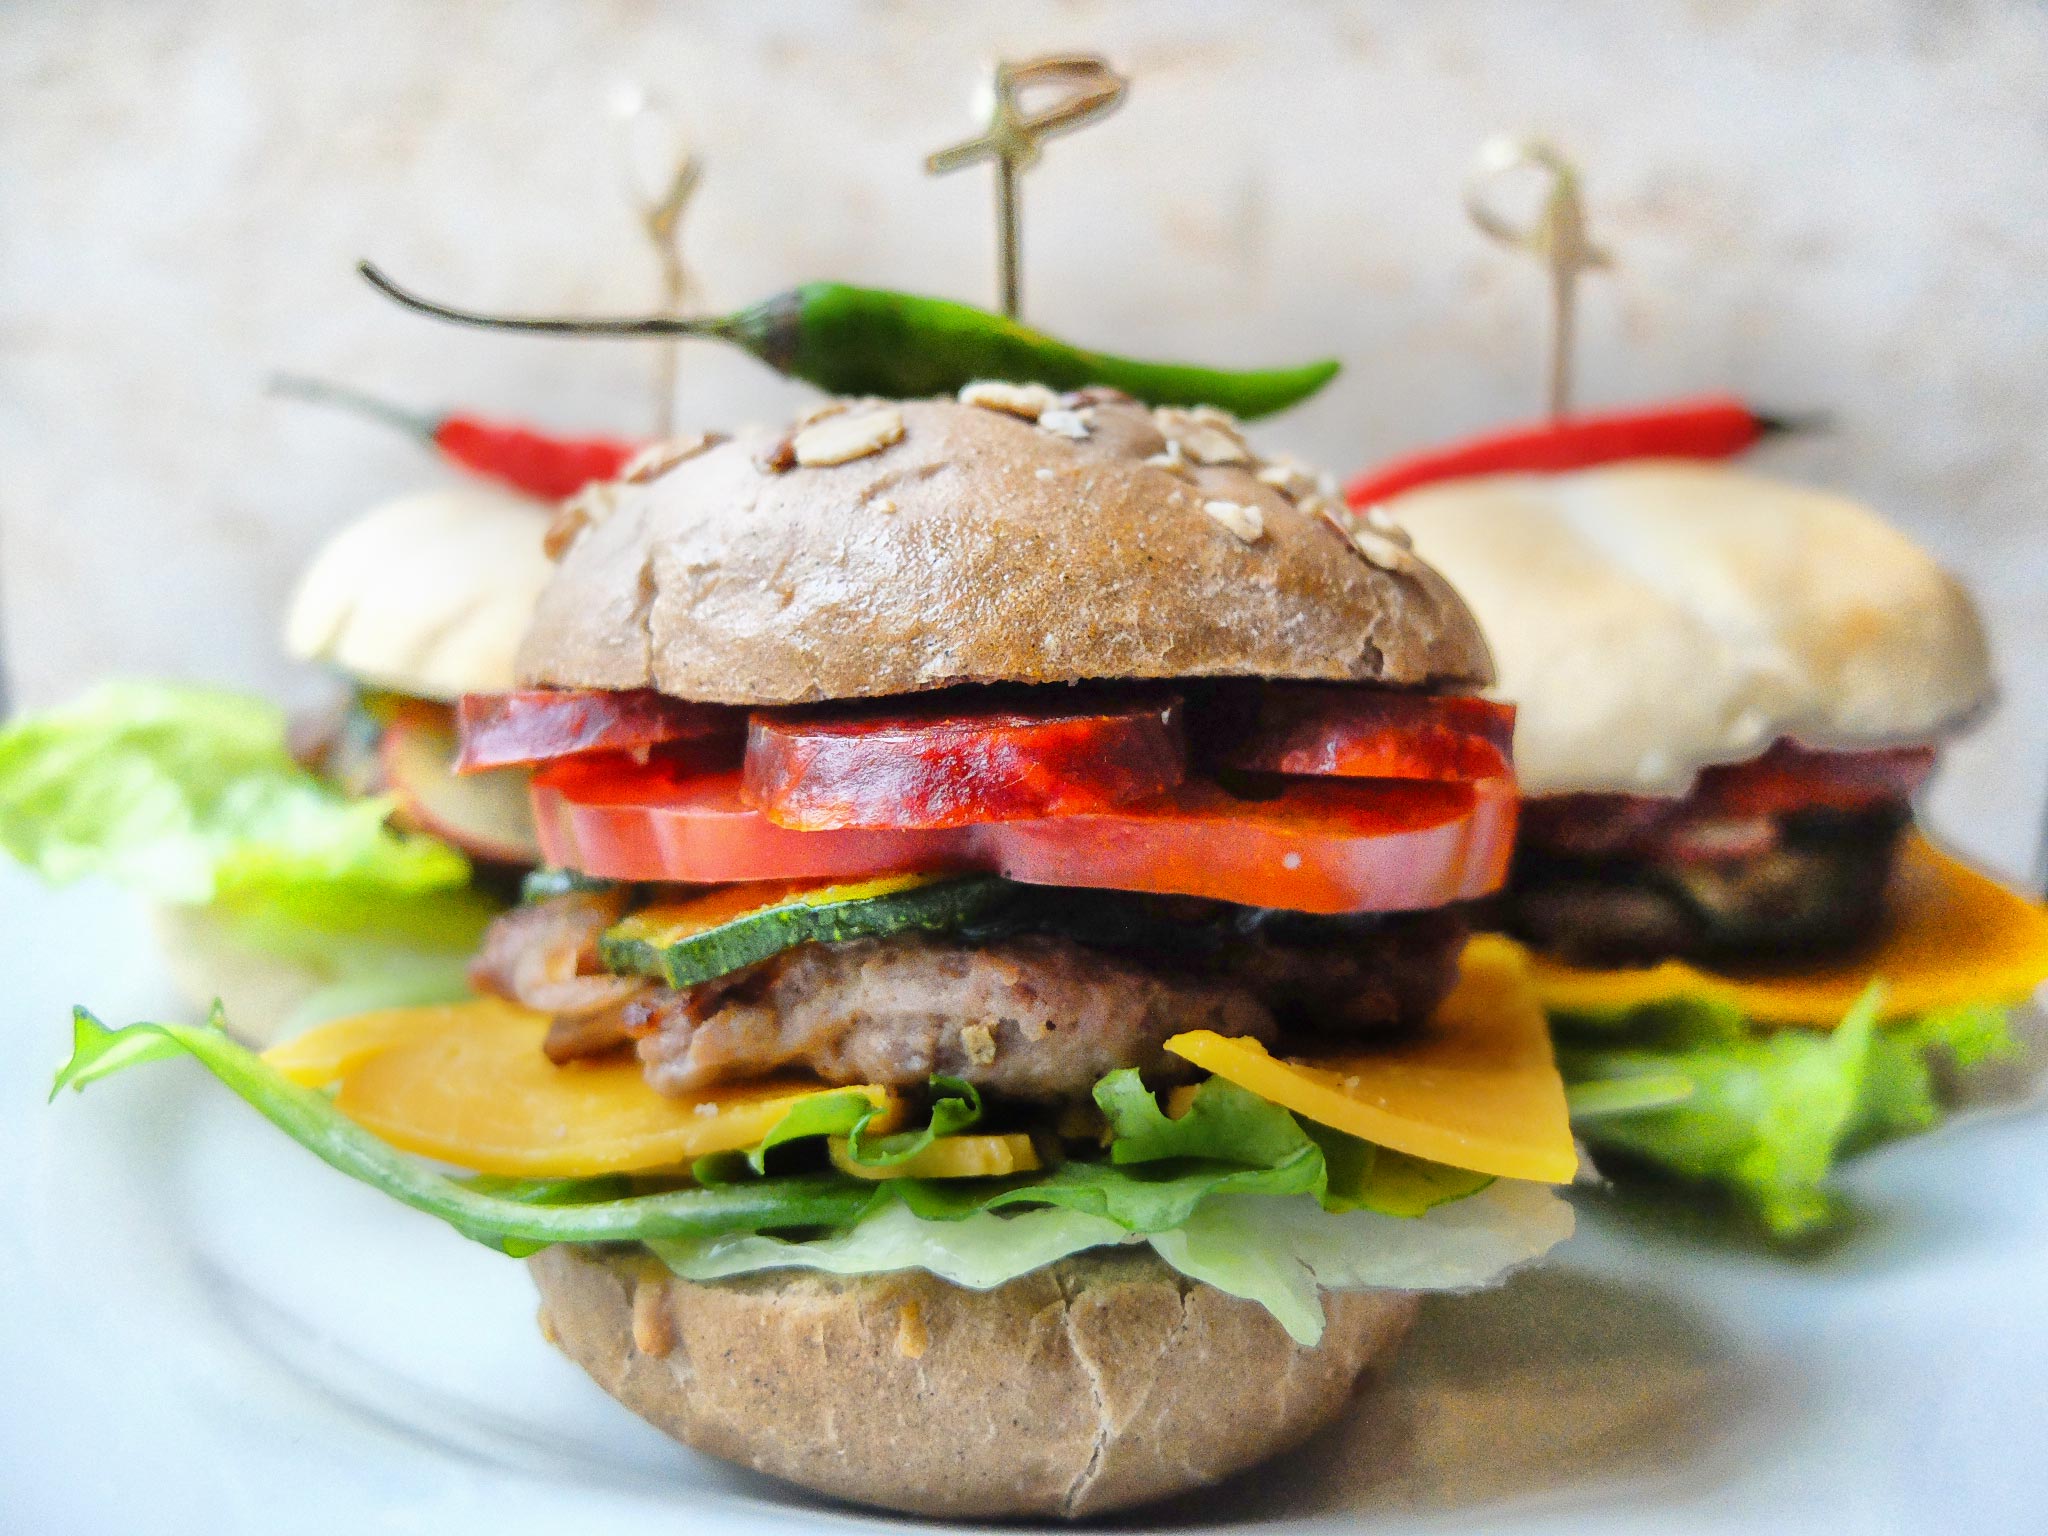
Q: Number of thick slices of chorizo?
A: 3